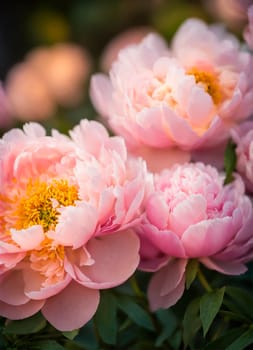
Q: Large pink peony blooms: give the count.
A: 3